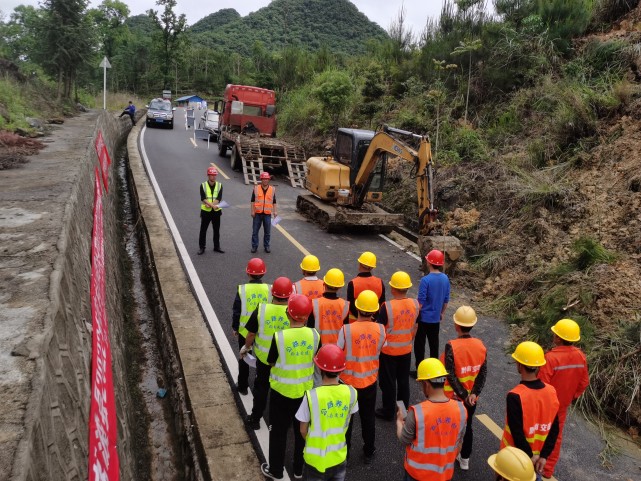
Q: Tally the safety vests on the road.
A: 14